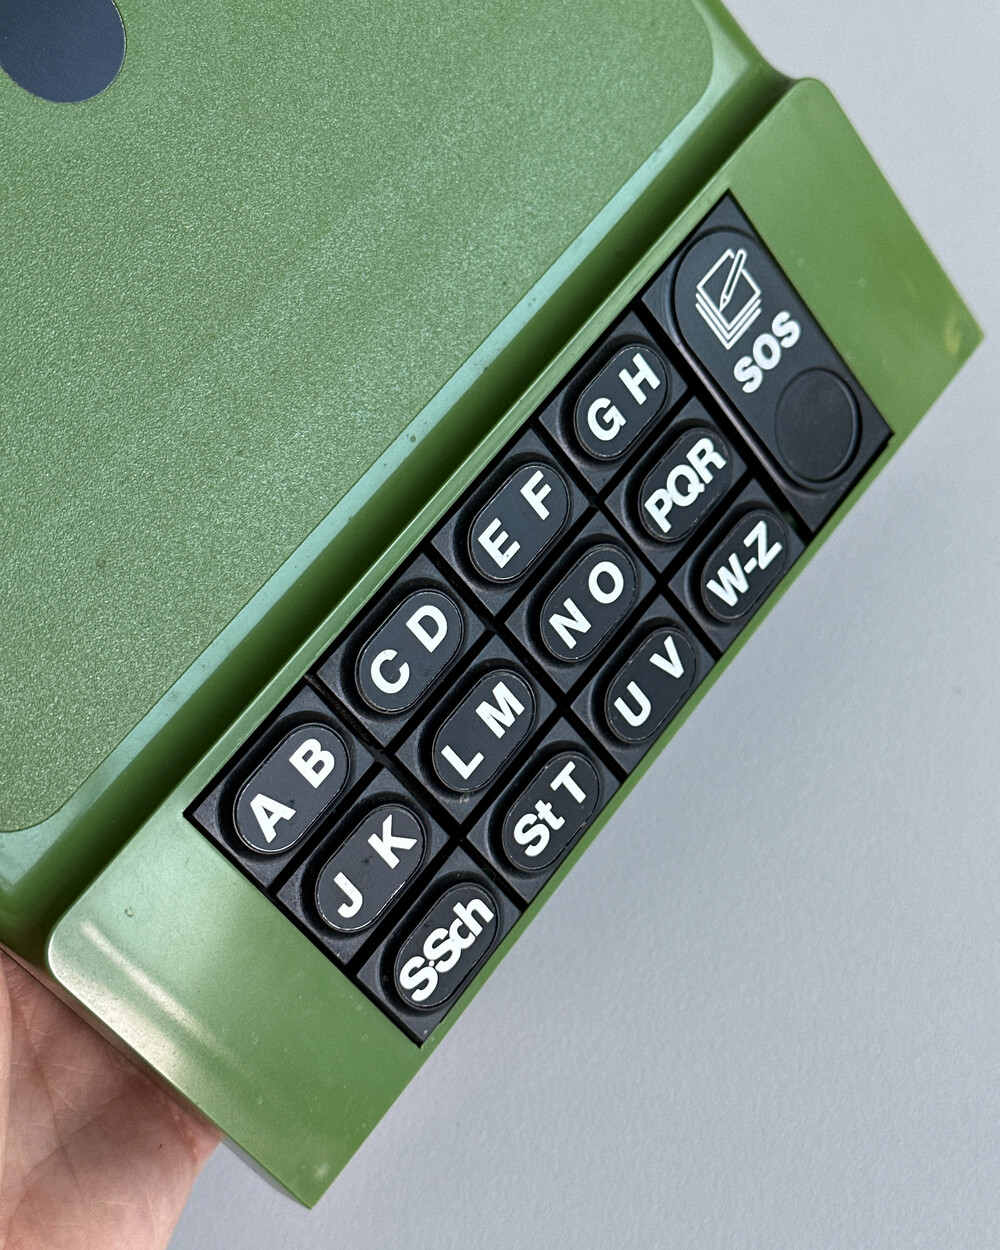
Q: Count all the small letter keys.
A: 12